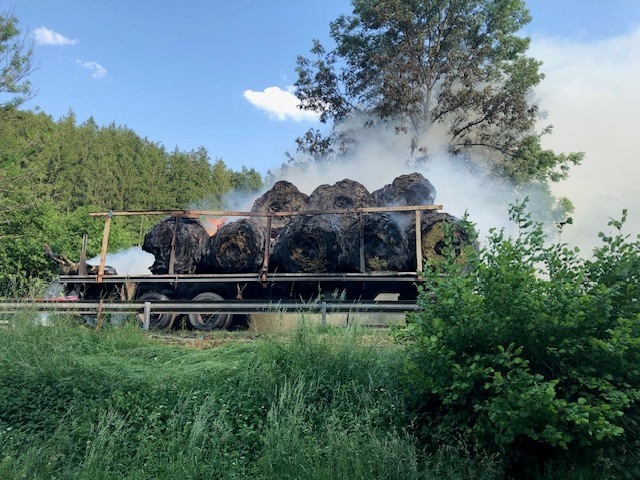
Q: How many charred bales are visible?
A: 8